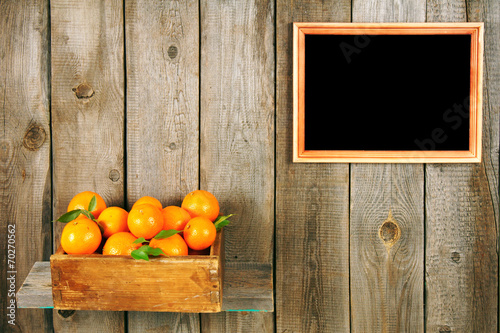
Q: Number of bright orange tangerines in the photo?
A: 10